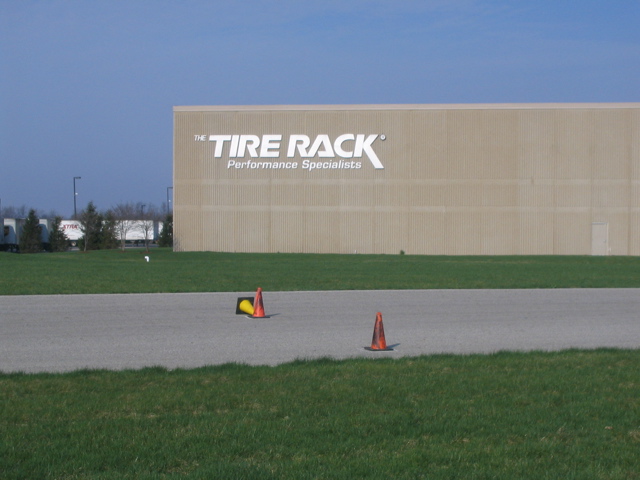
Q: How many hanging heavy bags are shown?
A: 0